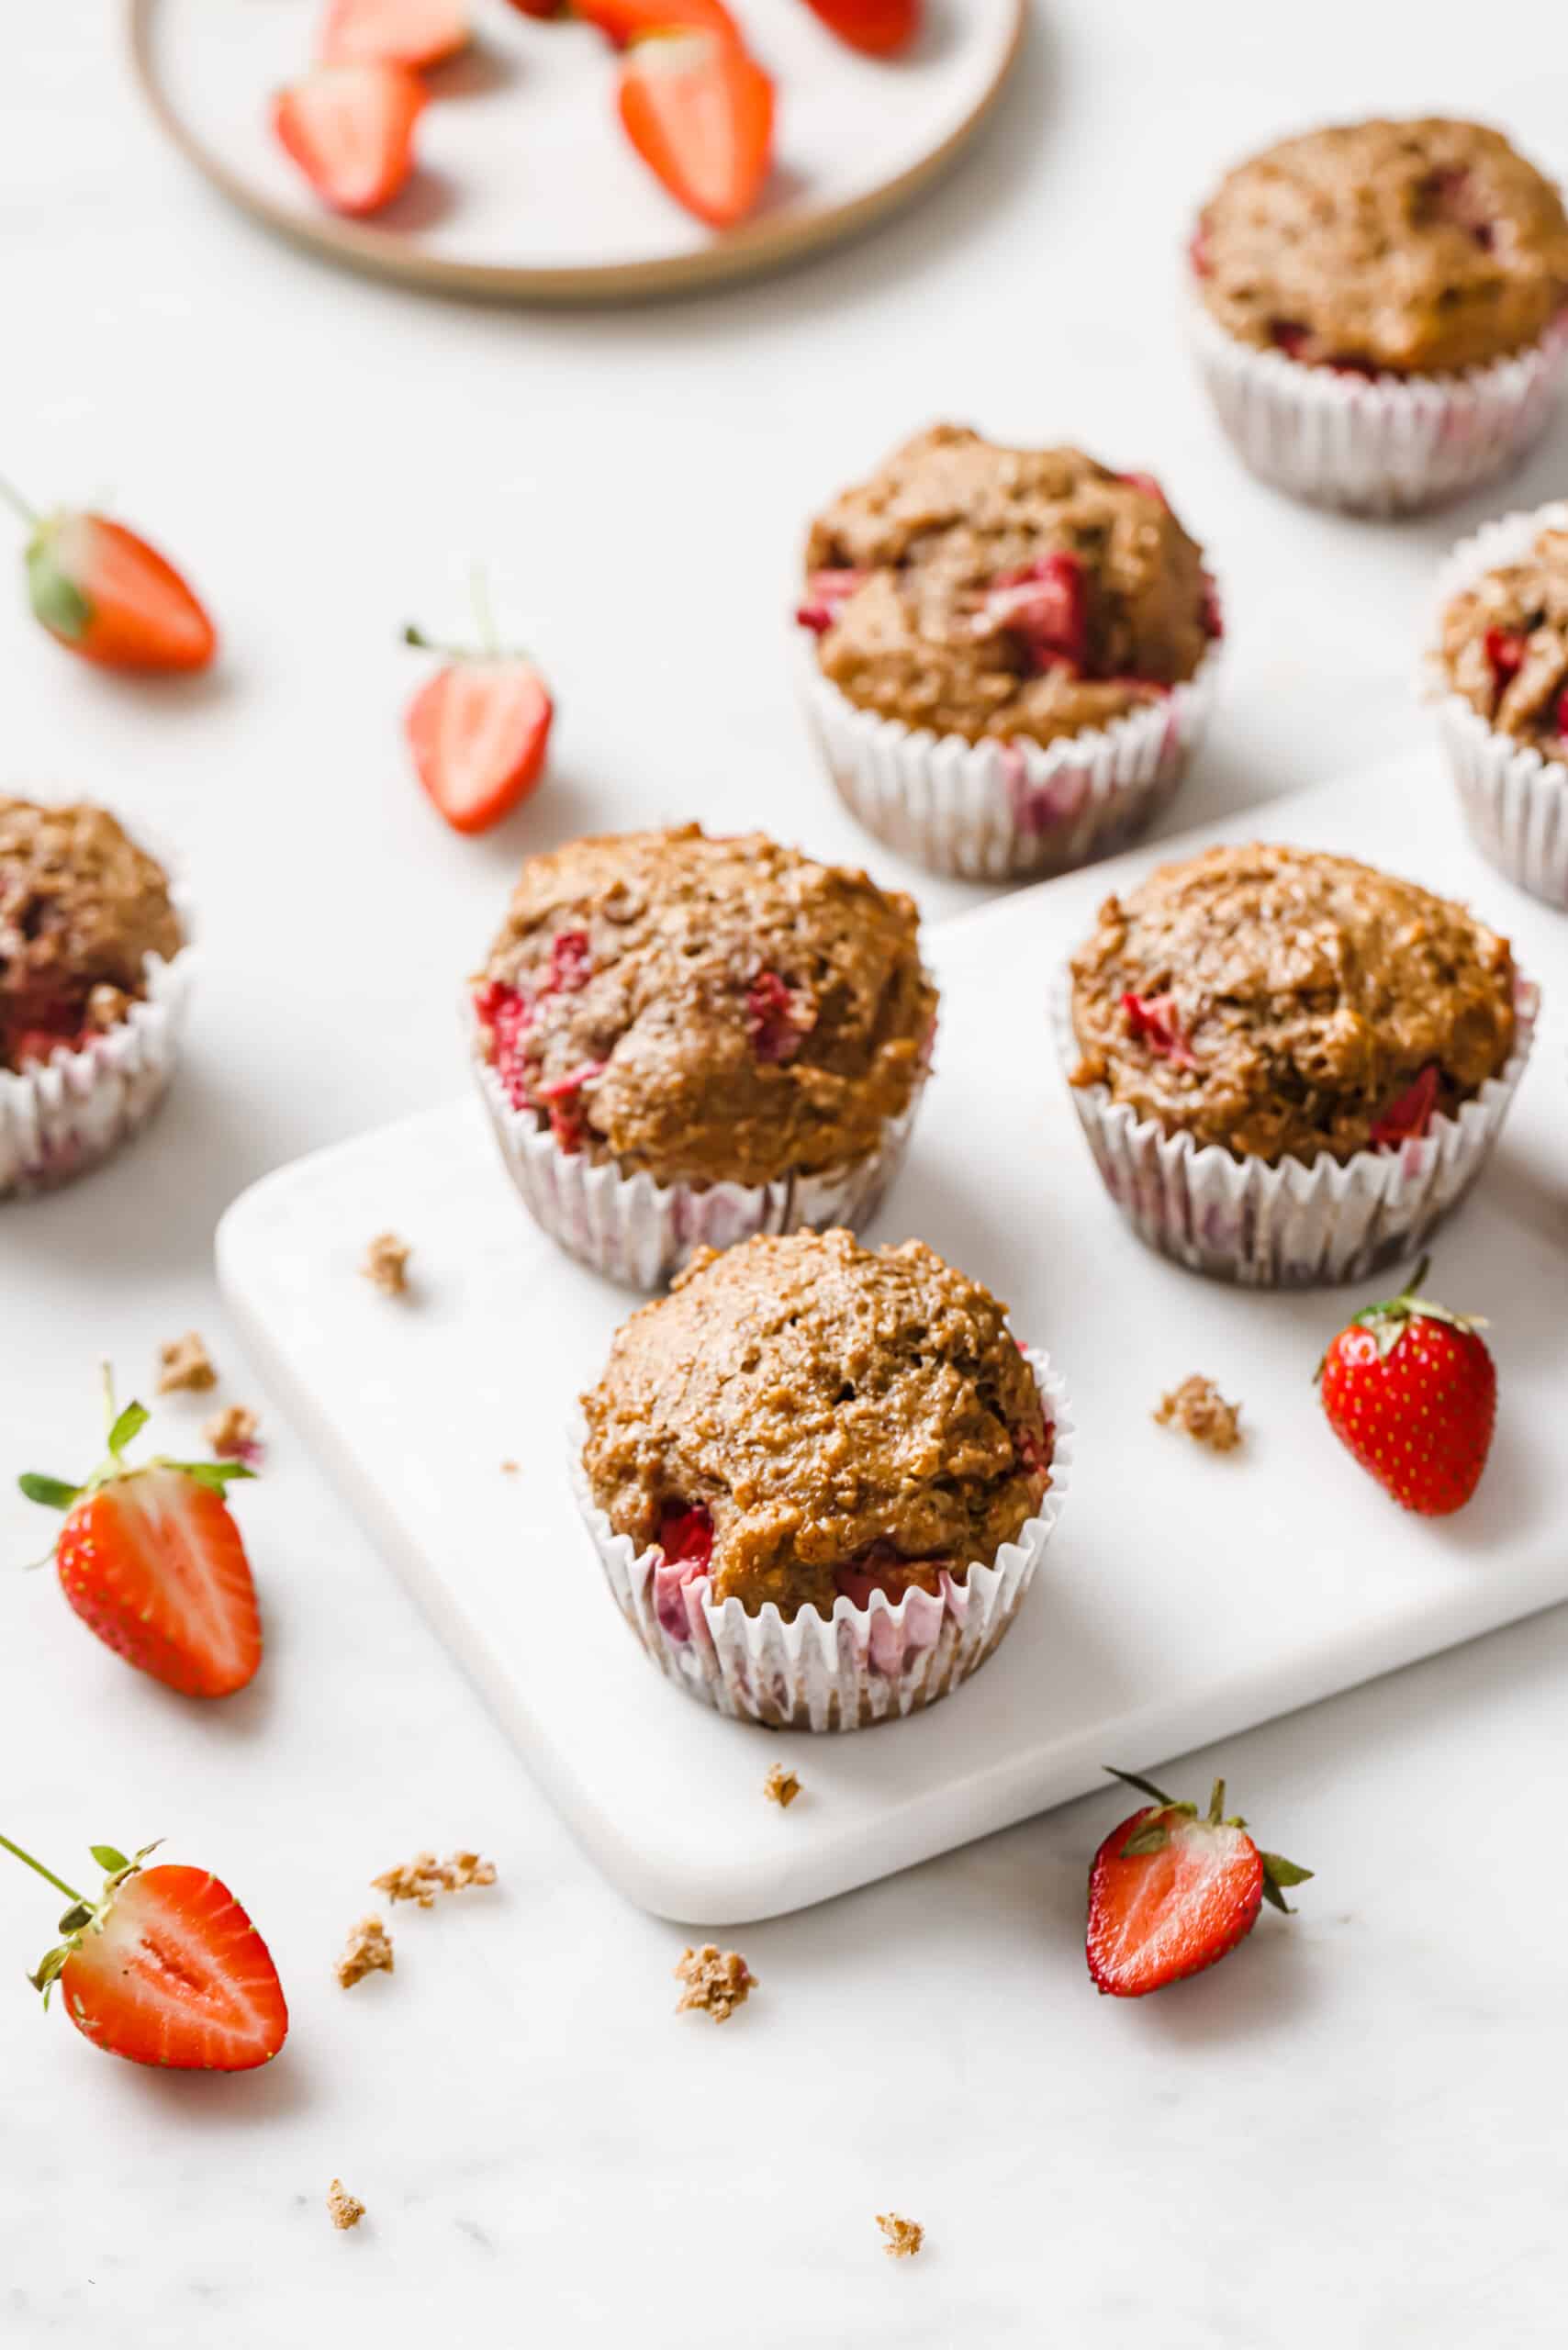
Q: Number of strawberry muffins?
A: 7